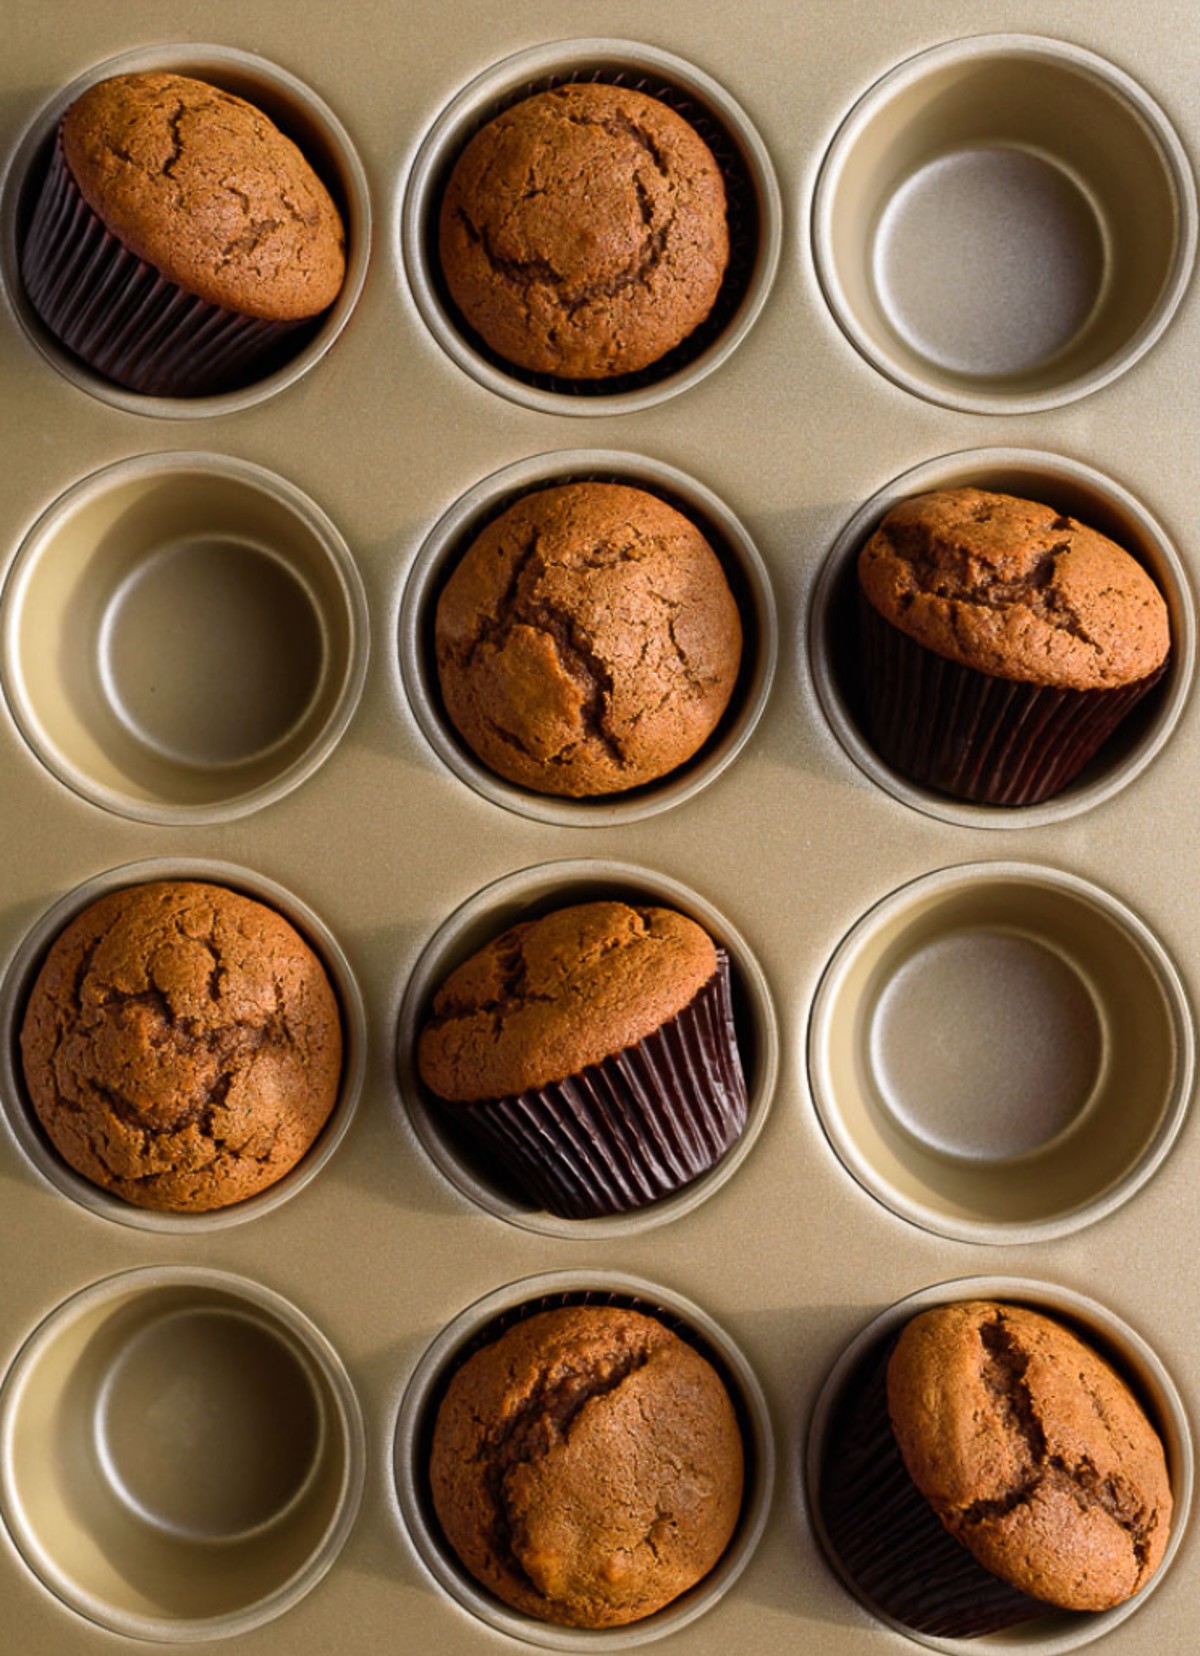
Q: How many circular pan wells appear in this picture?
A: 12